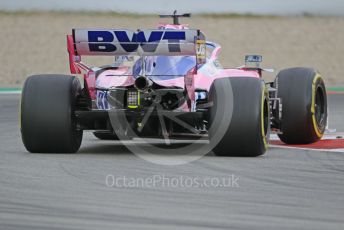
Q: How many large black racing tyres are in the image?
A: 3